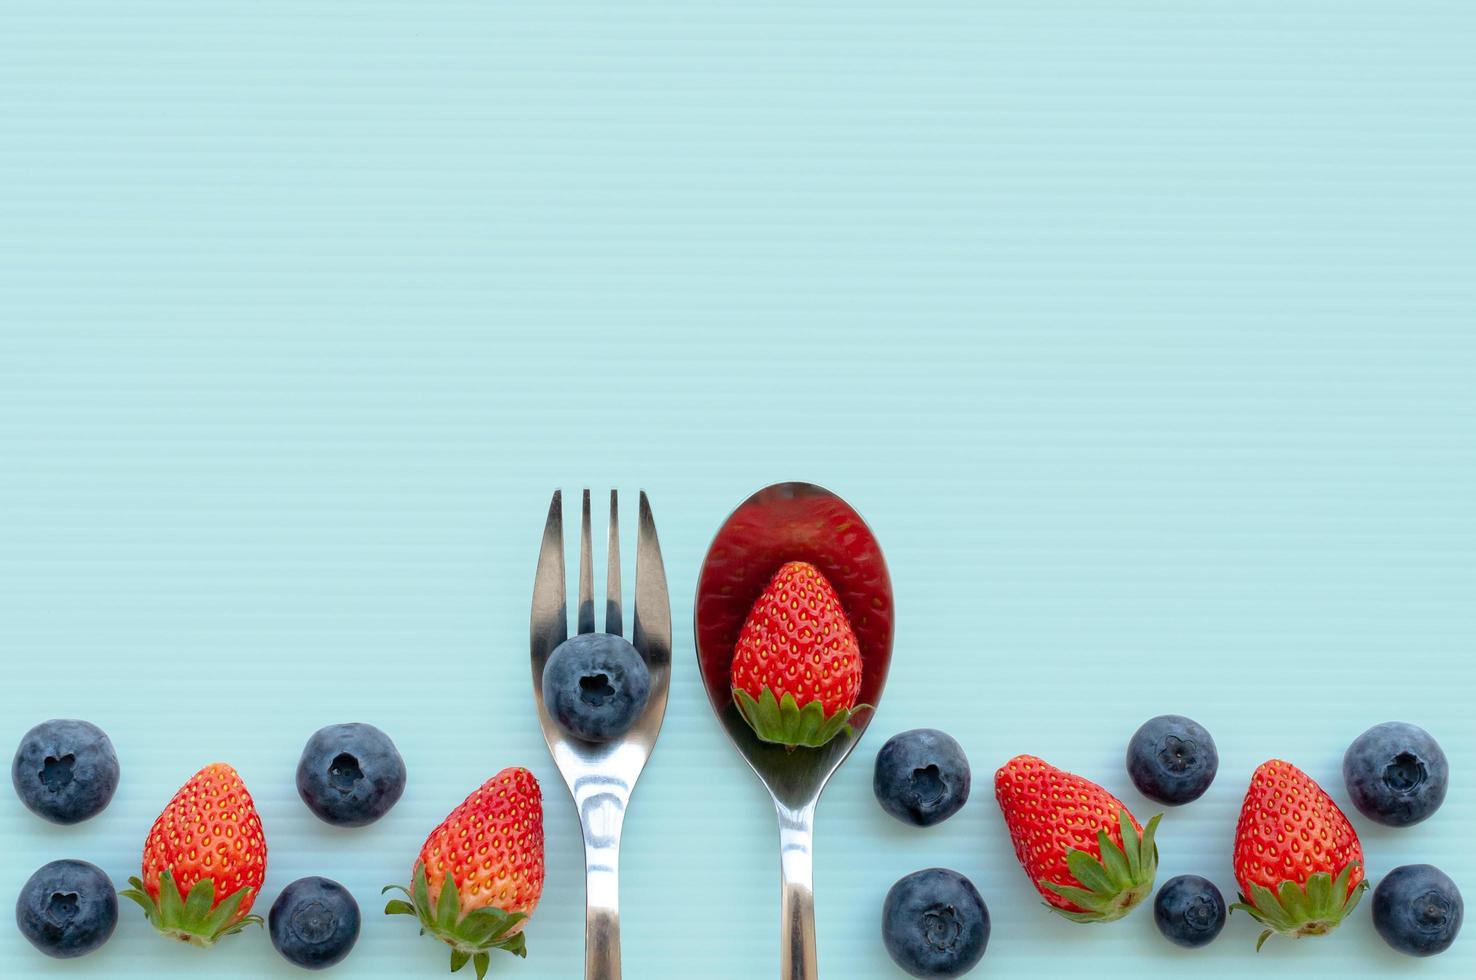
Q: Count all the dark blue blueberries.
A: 11